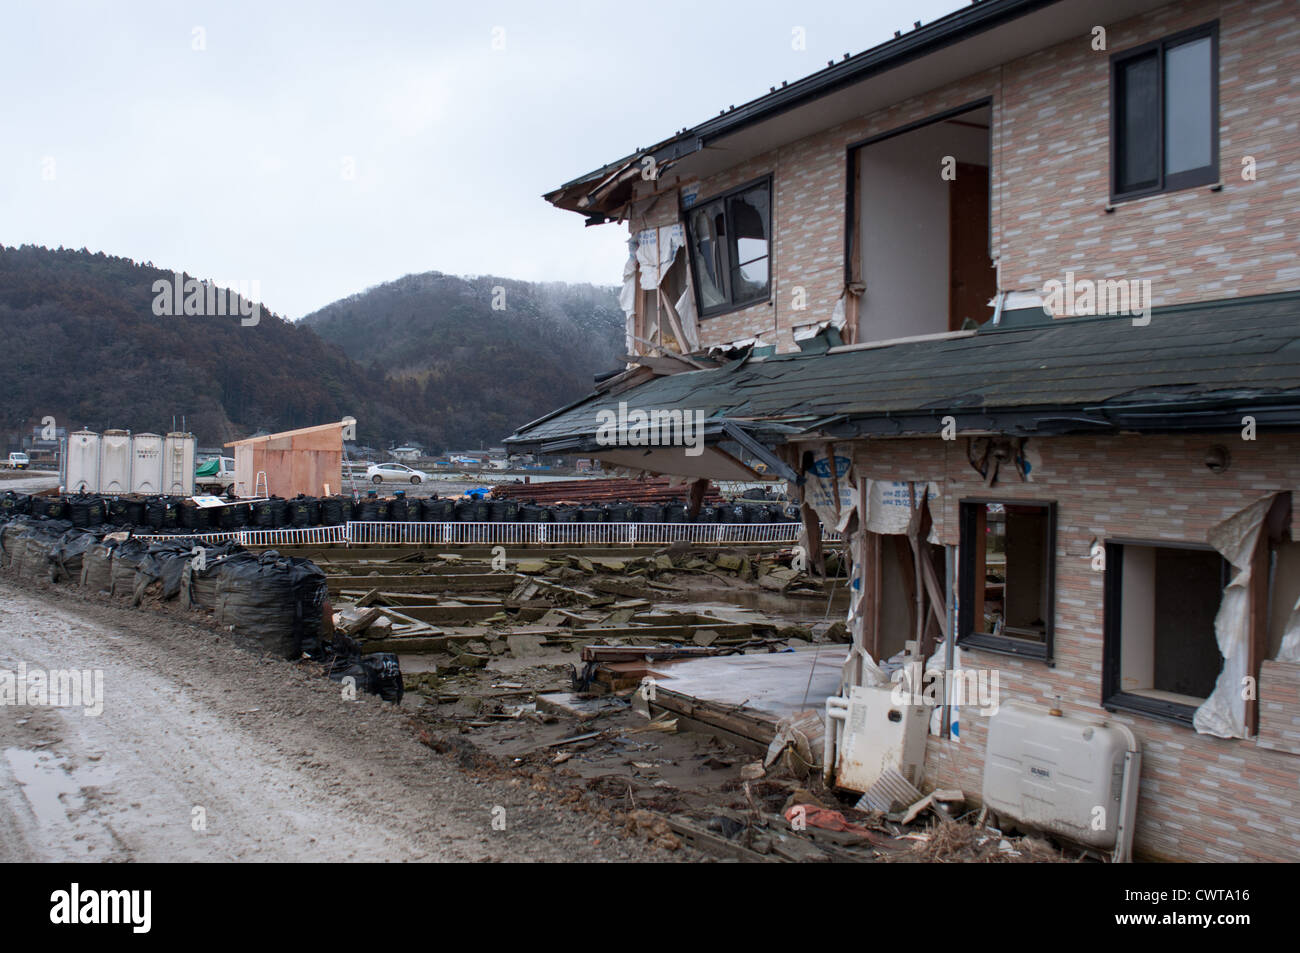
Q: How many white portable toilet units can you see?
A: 4